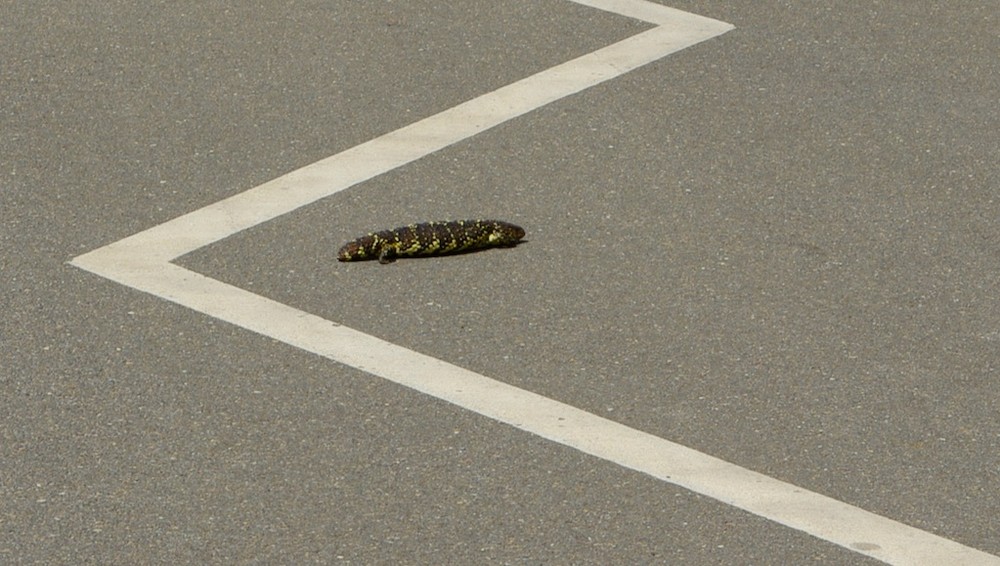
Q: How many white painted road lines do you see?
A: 3